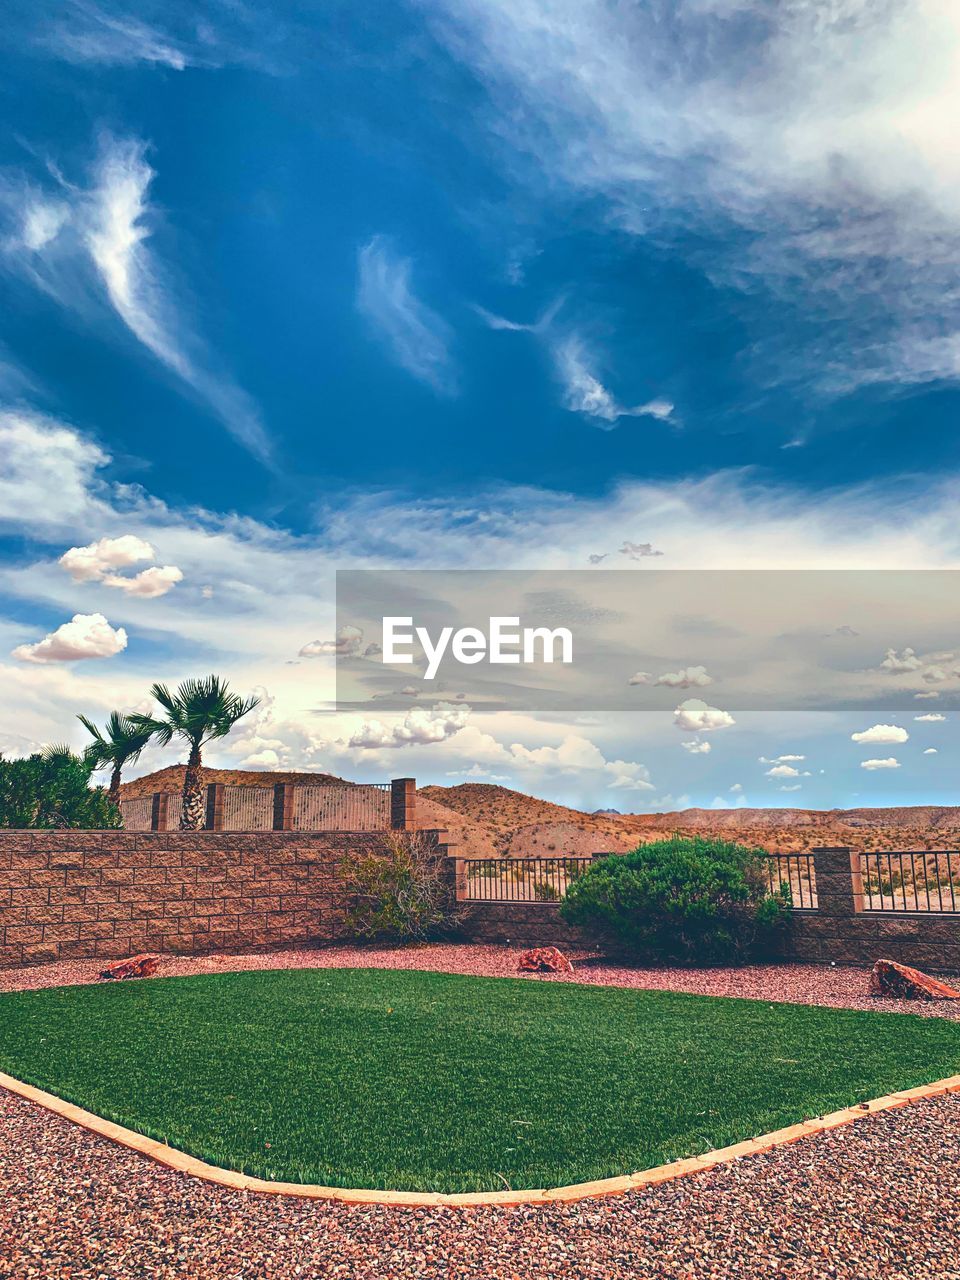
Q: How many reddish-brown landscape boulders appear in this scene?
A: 3